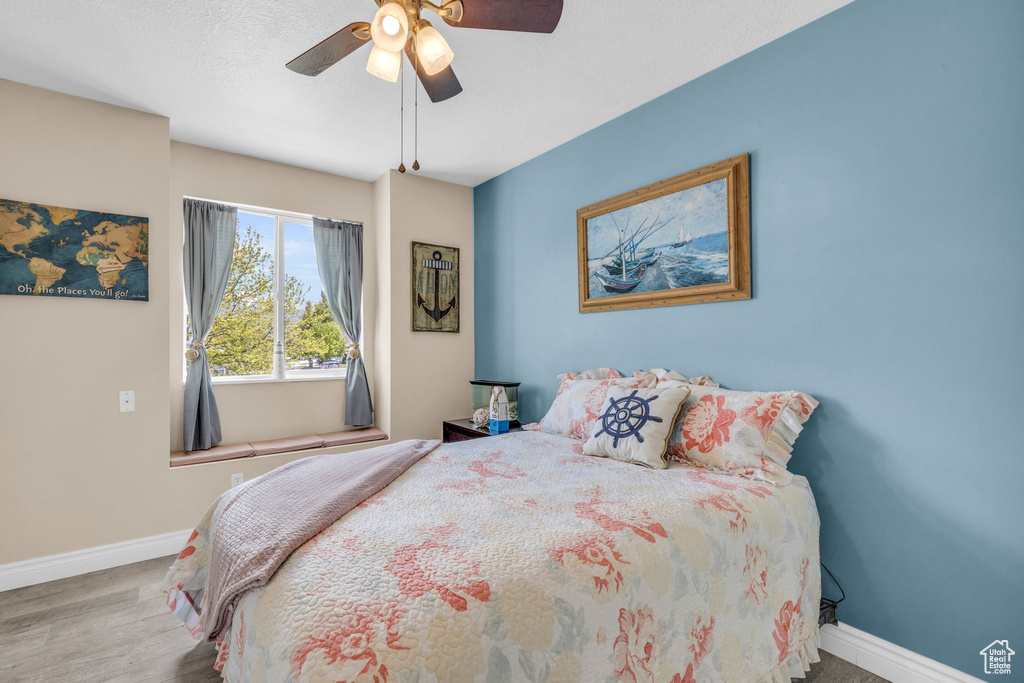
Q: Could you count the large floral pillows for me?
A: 2